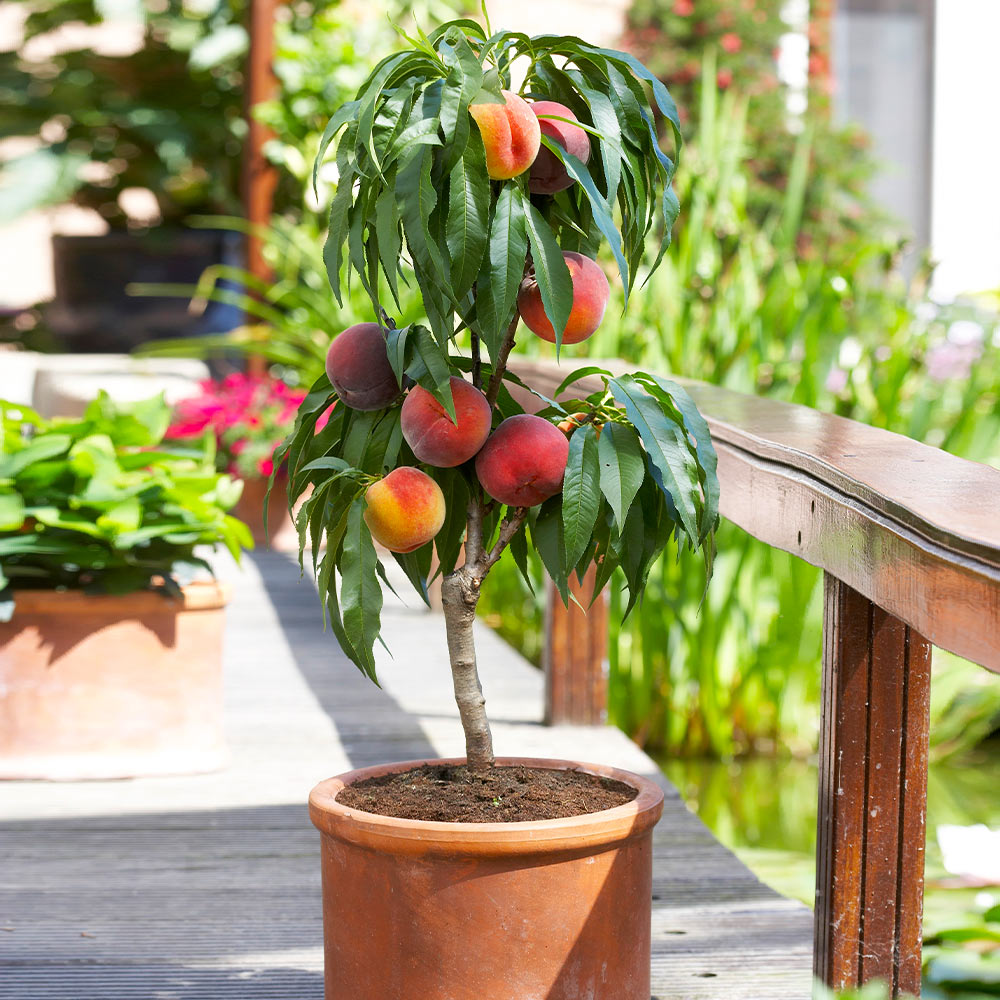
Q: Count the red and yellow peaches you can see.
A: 2